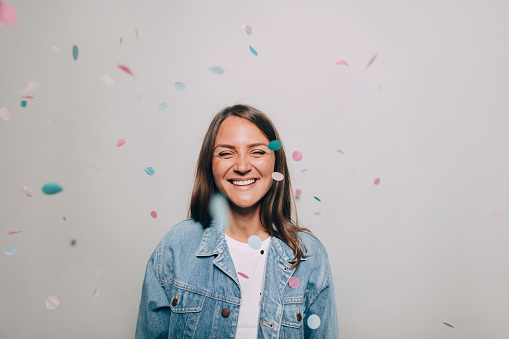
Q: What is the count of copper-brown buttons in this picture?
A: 3